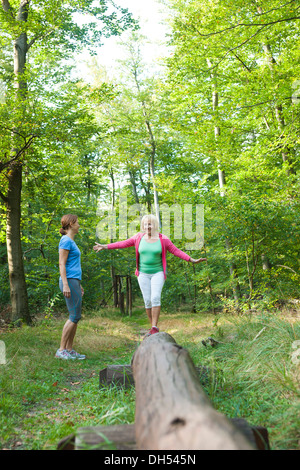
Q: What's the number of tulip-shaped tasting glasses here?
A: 0